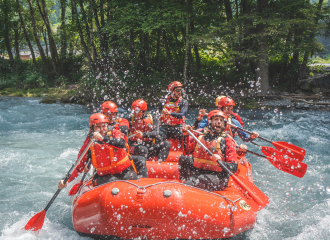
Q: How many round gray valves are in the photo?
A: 2